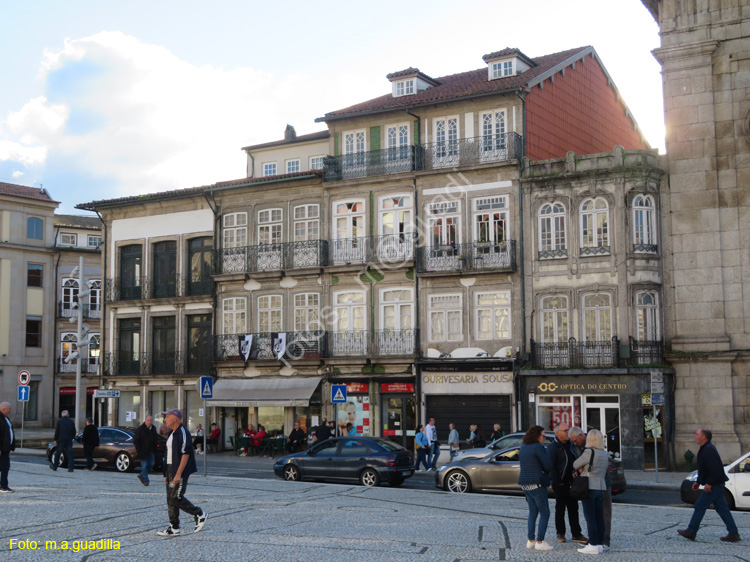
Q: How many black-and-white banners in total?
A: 2